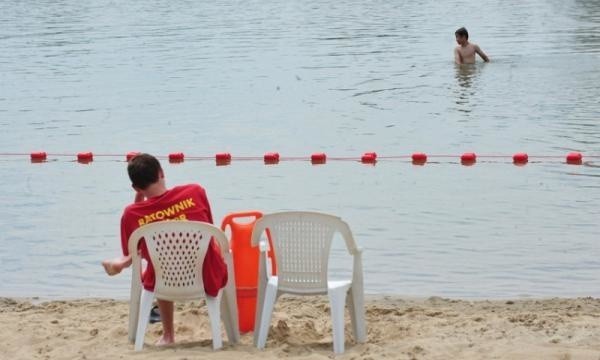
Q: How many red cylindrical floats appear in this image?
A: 12